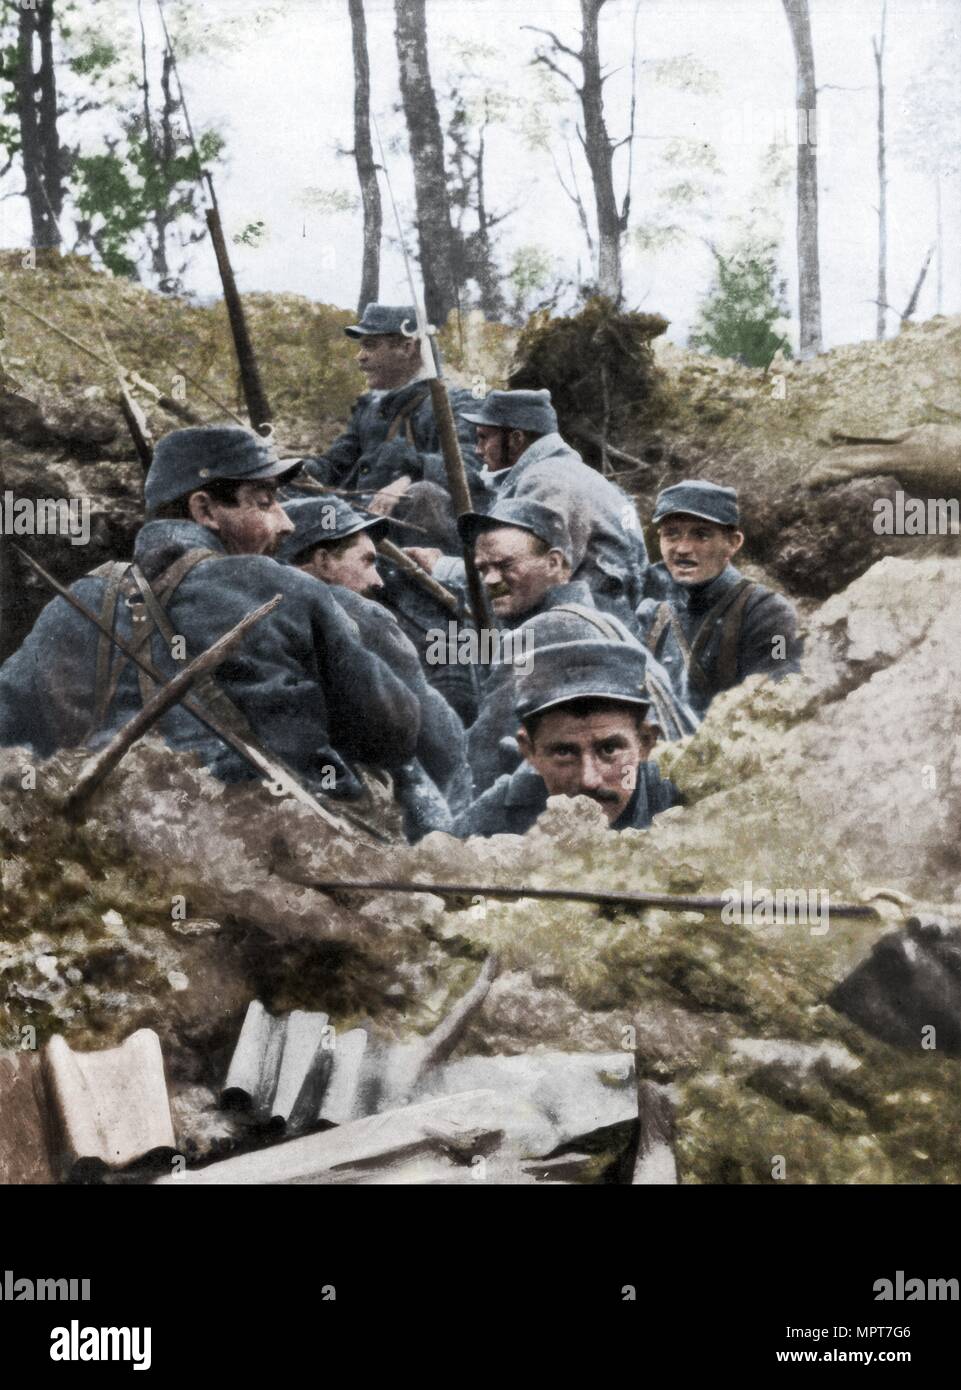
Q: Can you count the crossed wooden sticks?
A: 2